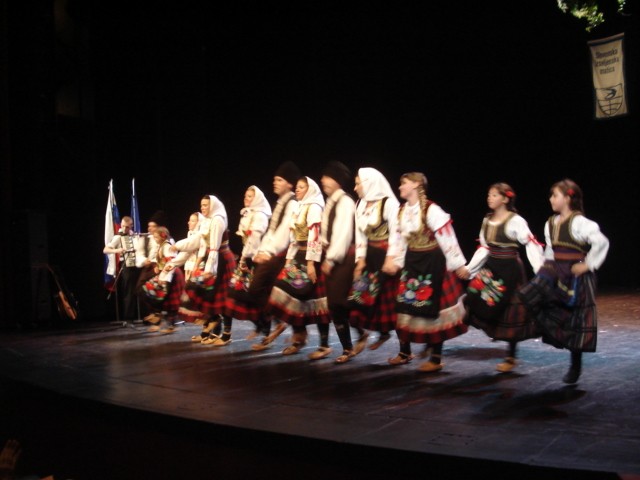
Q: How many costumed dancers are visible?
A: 12